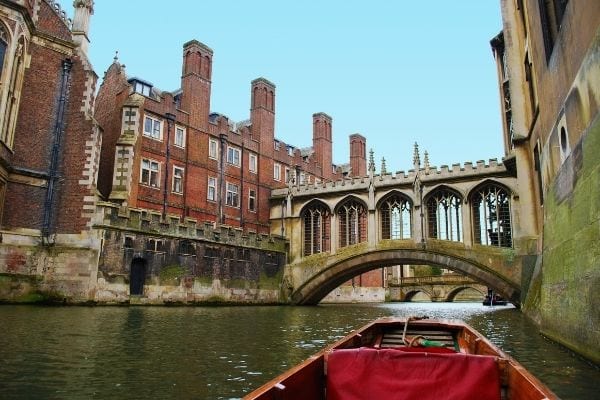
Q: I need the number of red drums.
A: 0